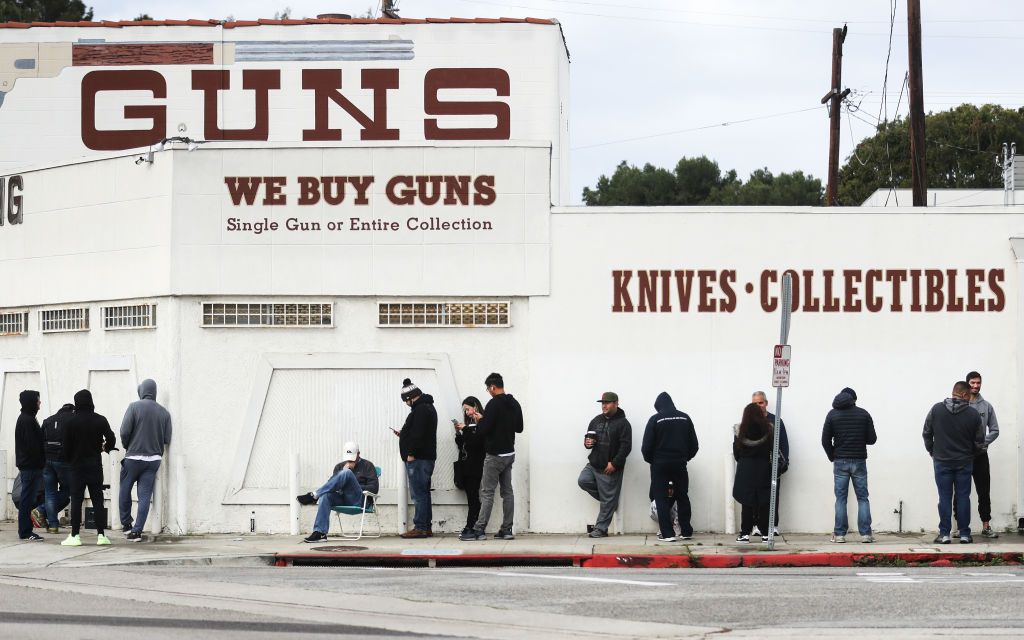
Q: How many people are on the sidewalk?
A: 15